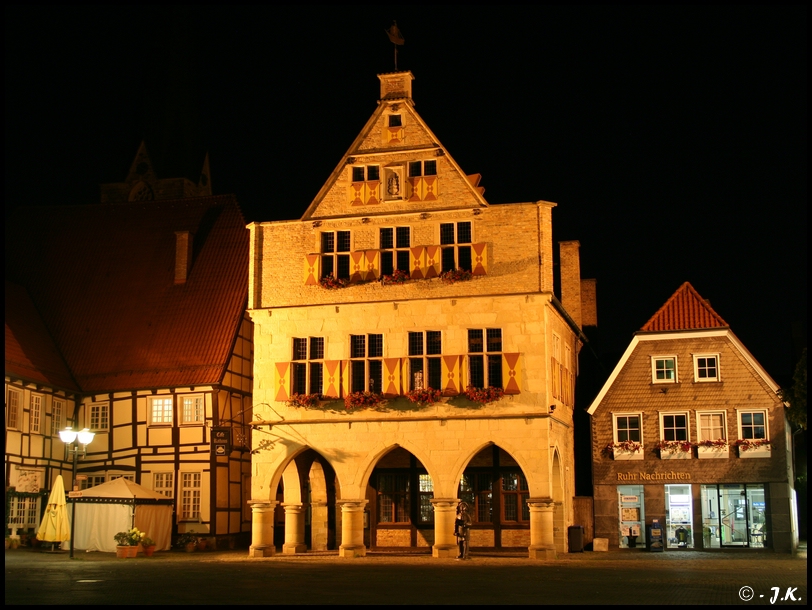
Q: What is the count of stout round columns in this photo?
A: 5